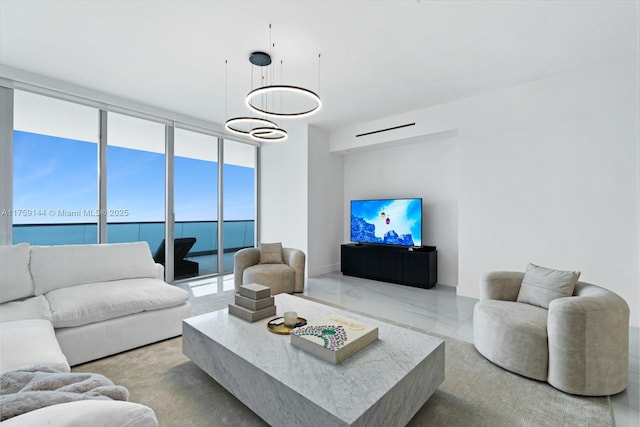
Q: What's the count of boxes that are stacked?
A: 3